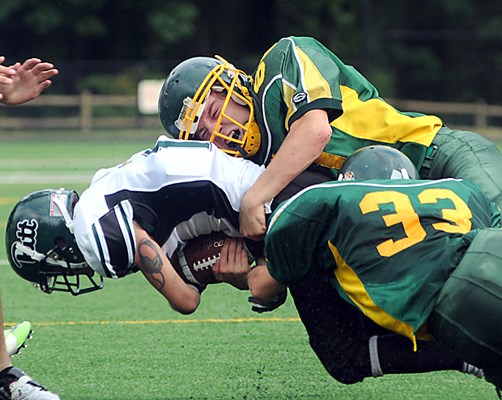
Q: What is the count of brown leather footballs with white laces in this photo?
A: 1